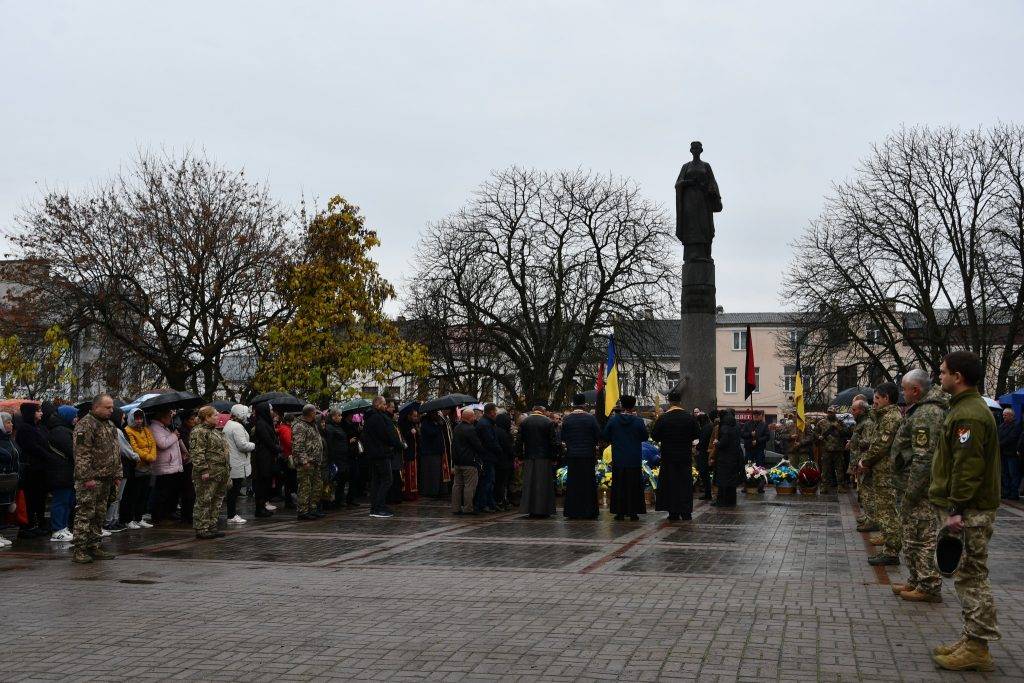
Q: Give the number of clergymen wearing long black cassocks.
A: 4